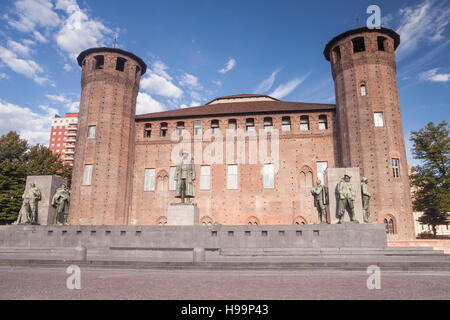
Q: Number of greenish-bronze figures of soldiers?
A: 6